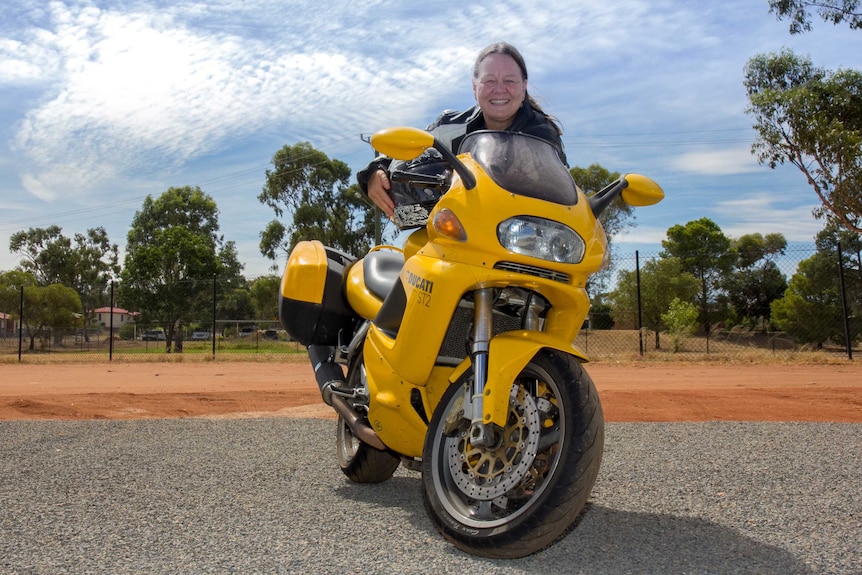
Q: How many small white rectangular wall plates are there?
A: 0